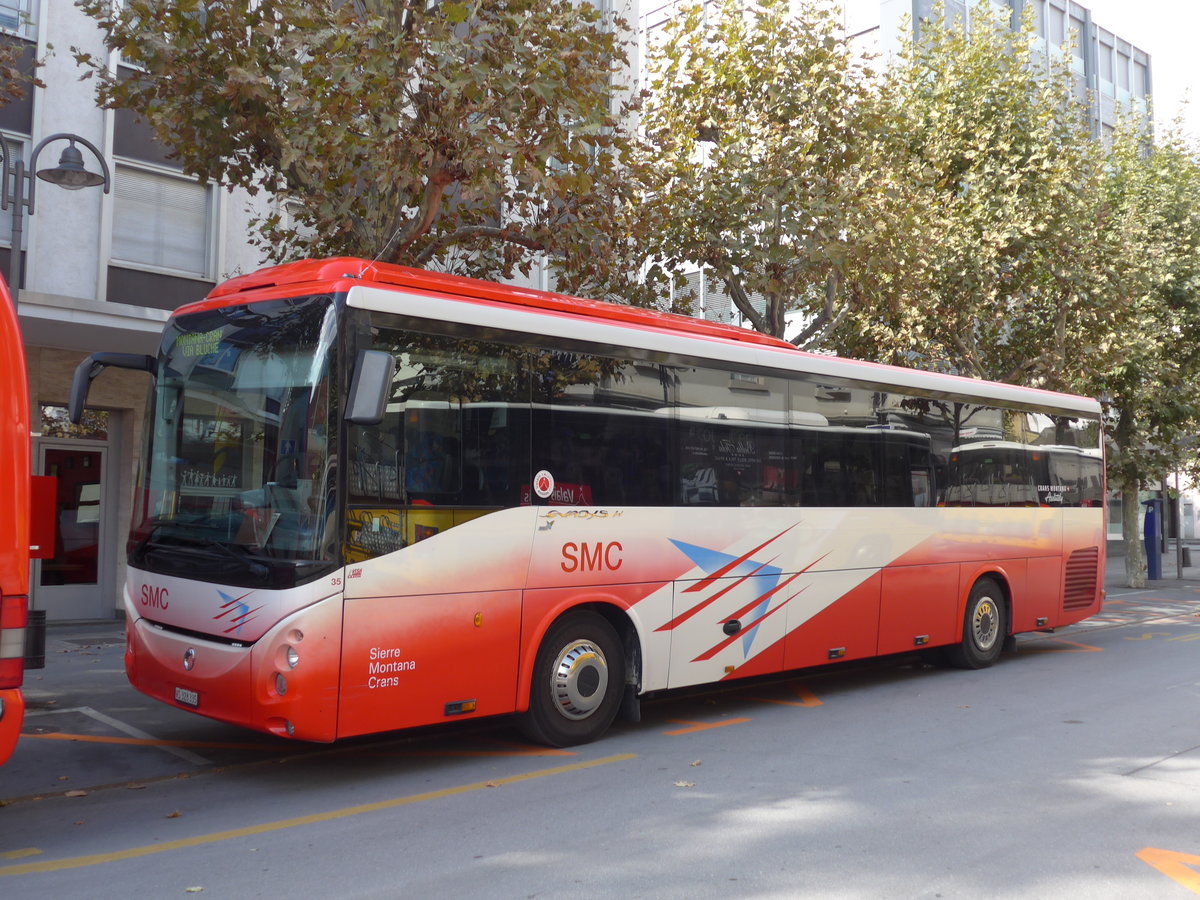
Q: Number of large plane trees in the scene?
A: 4